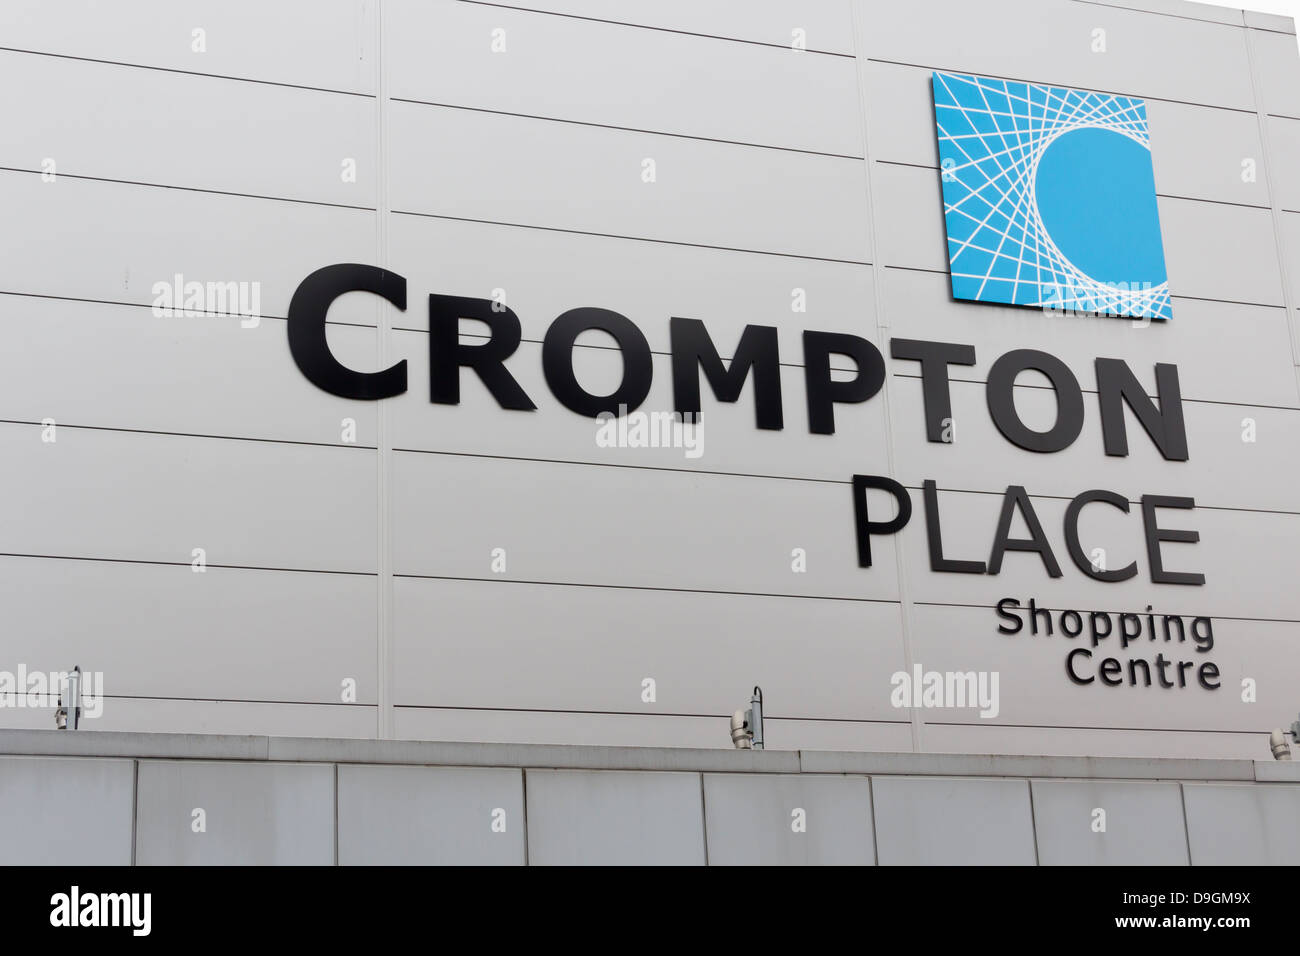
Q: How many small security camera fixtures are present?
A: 3